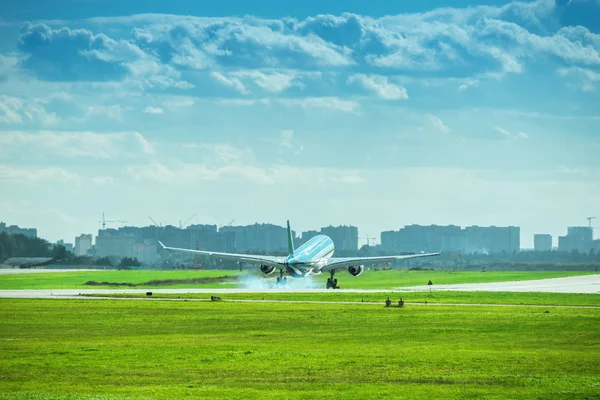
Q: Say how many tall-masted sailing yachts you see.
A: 0